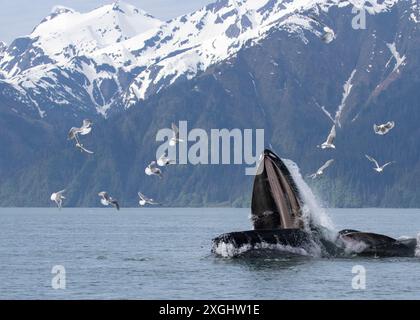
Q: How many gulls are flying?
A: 13